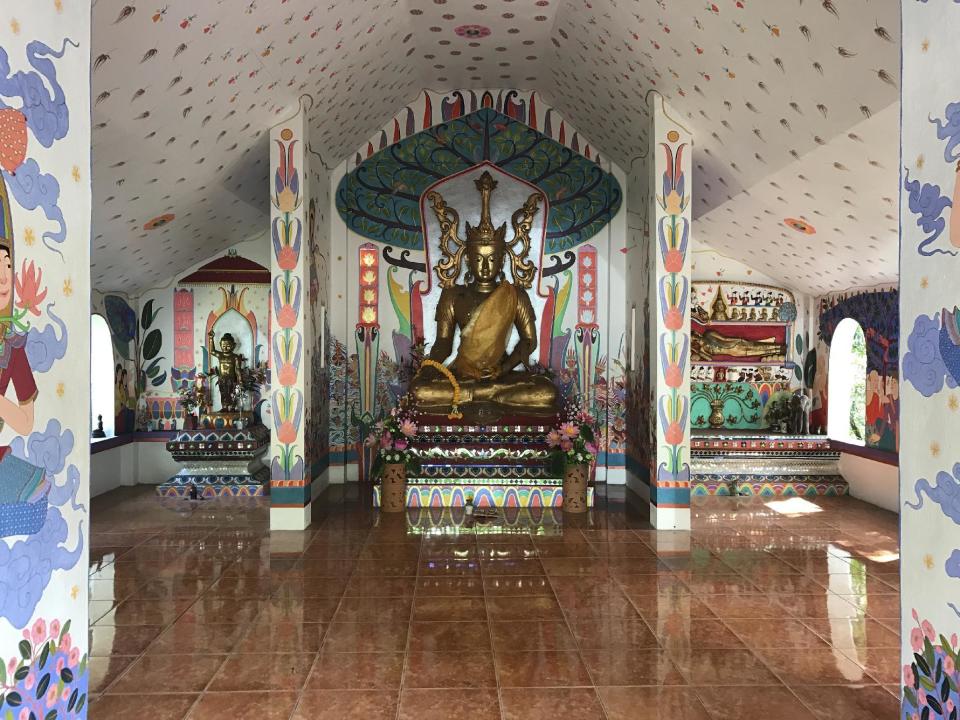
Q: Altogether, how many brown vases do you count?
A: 2